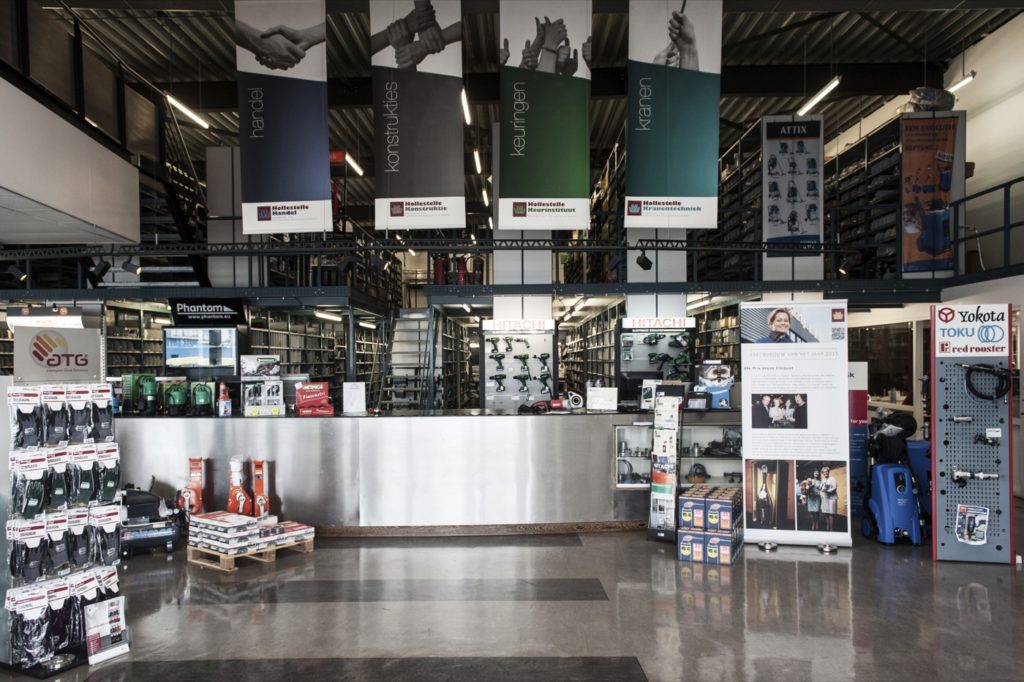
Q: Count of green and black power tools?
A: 14